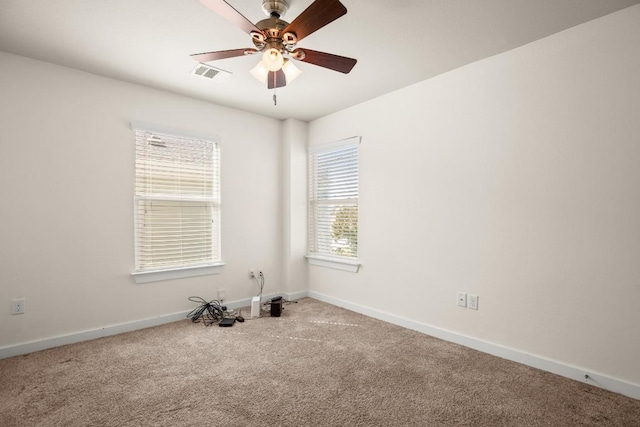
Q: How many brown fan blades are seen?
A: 5